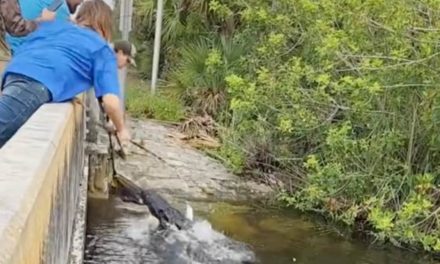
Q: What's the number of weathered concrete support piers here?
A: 1